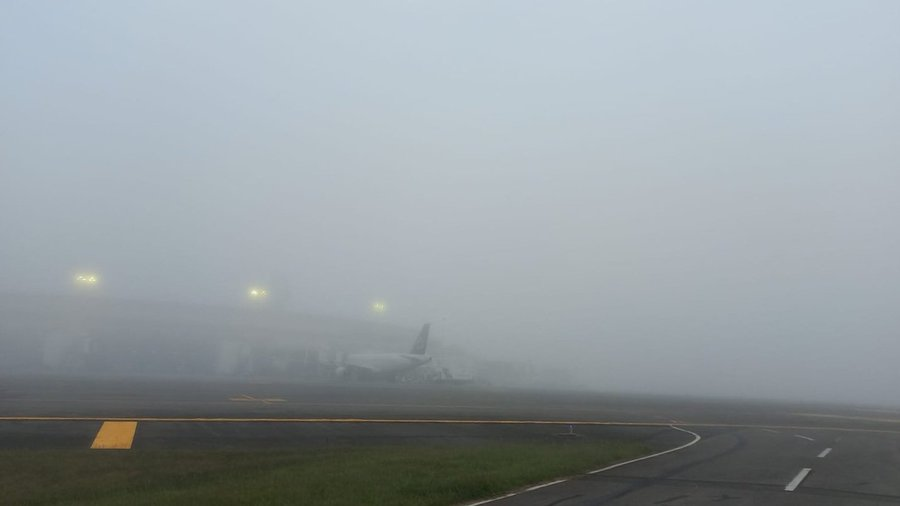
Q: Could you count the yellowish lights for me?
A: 3